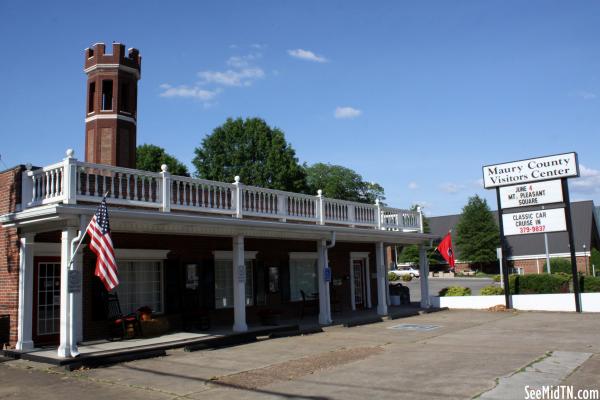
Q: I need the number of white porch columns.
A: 6